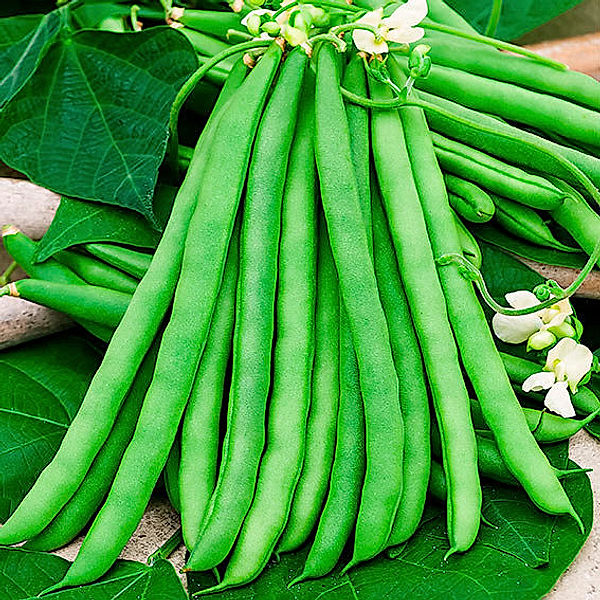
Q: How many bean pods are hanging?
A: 12